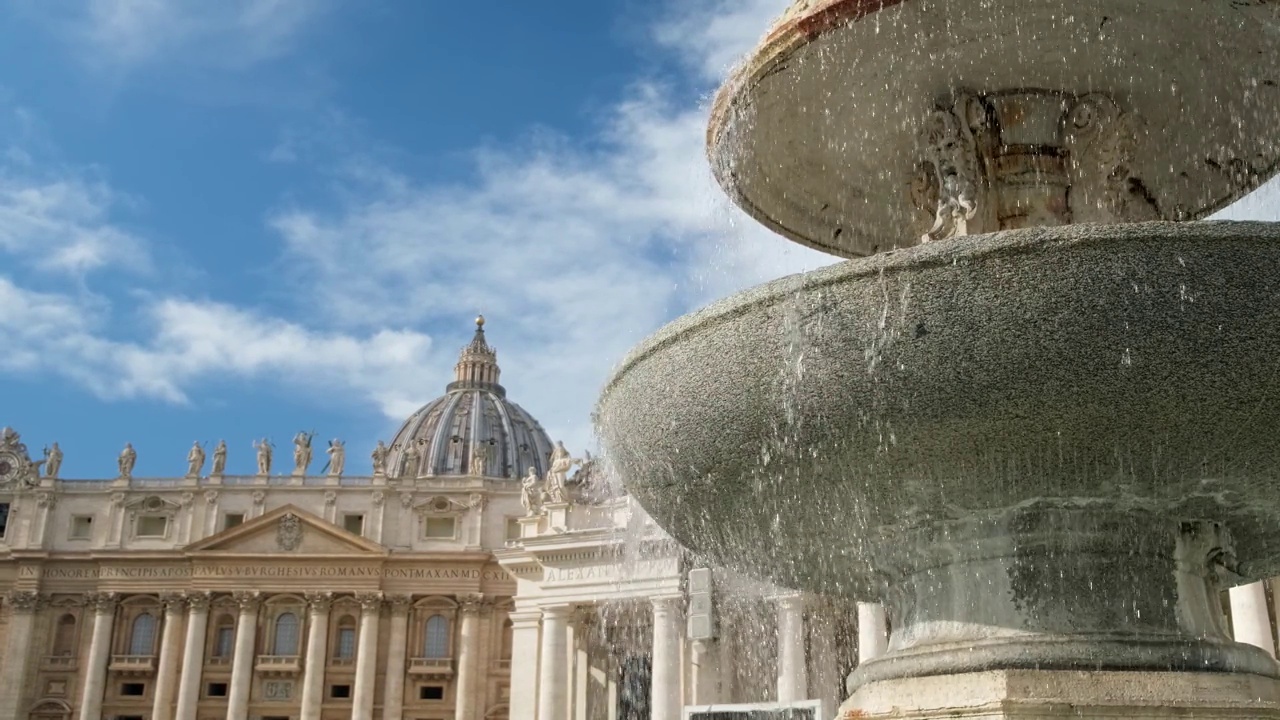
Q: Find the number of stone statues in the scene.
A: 12